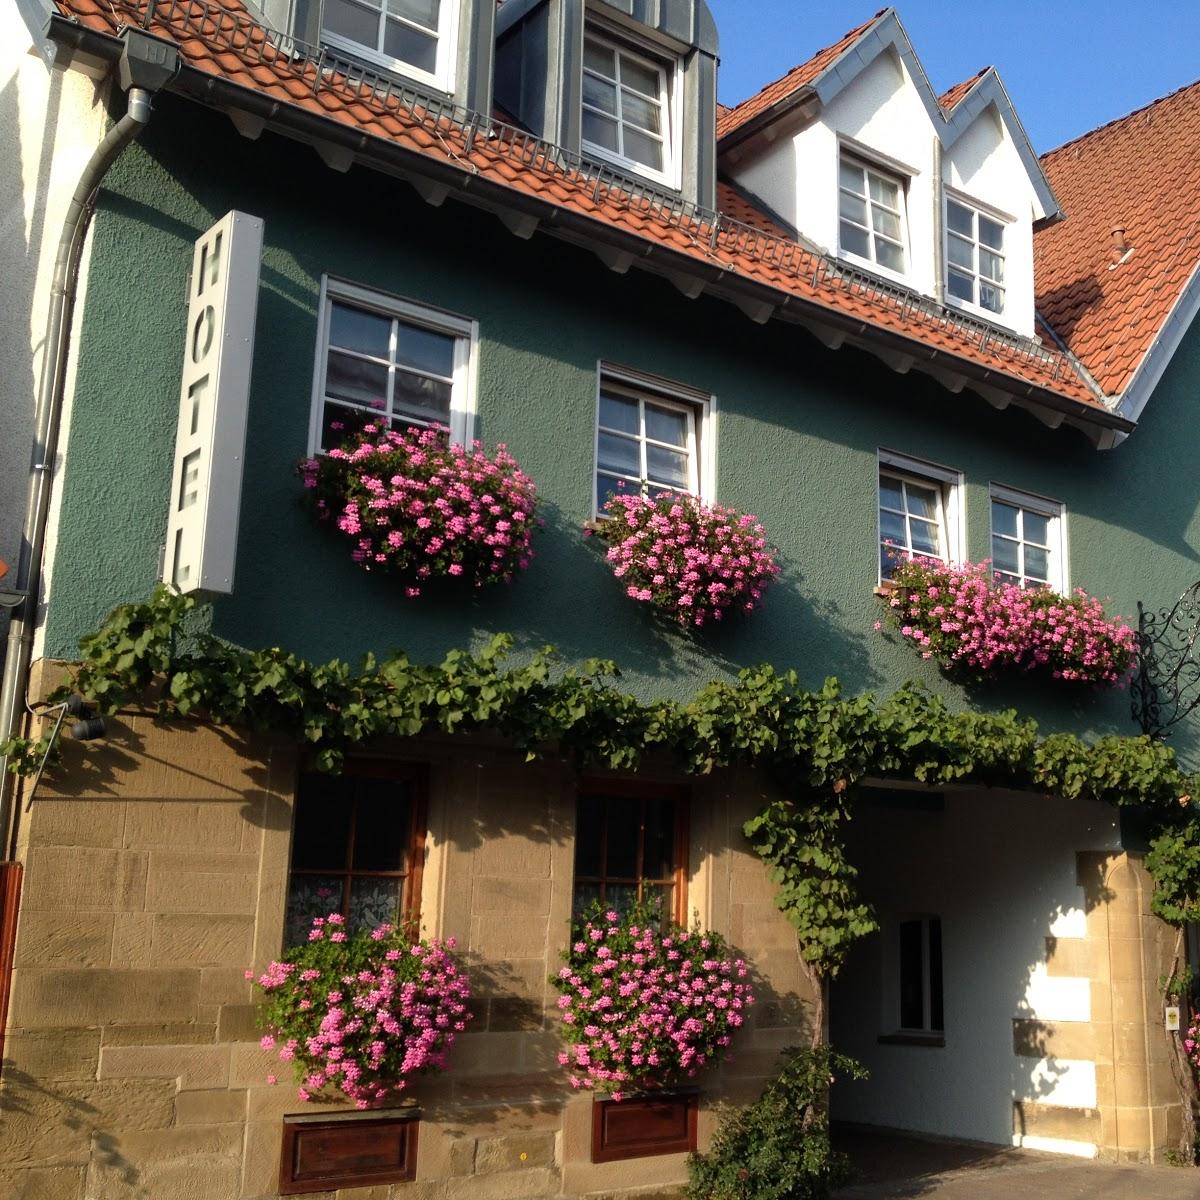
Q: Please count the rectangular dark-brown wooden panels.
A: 2